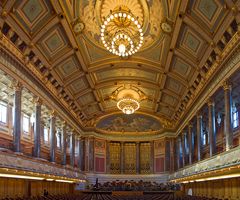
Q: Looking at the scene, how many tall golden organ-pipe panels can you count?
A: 3